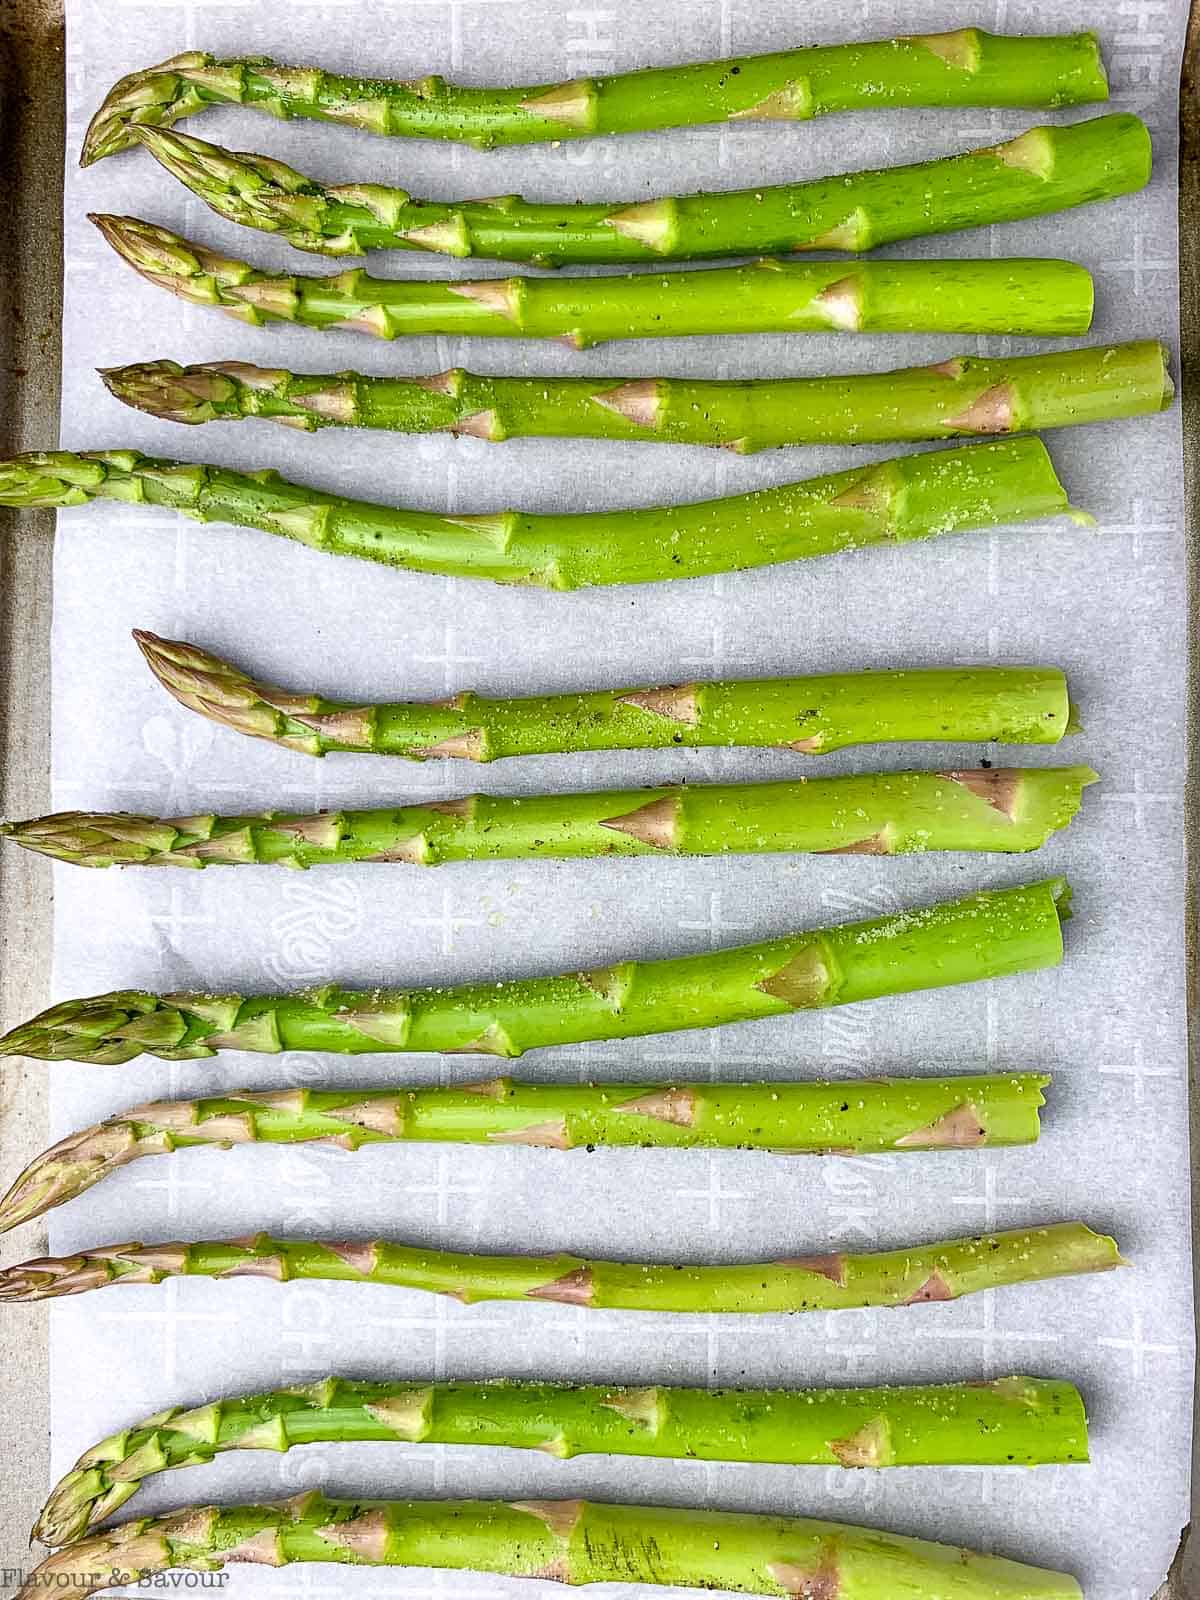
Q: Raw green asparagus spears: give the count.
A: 12